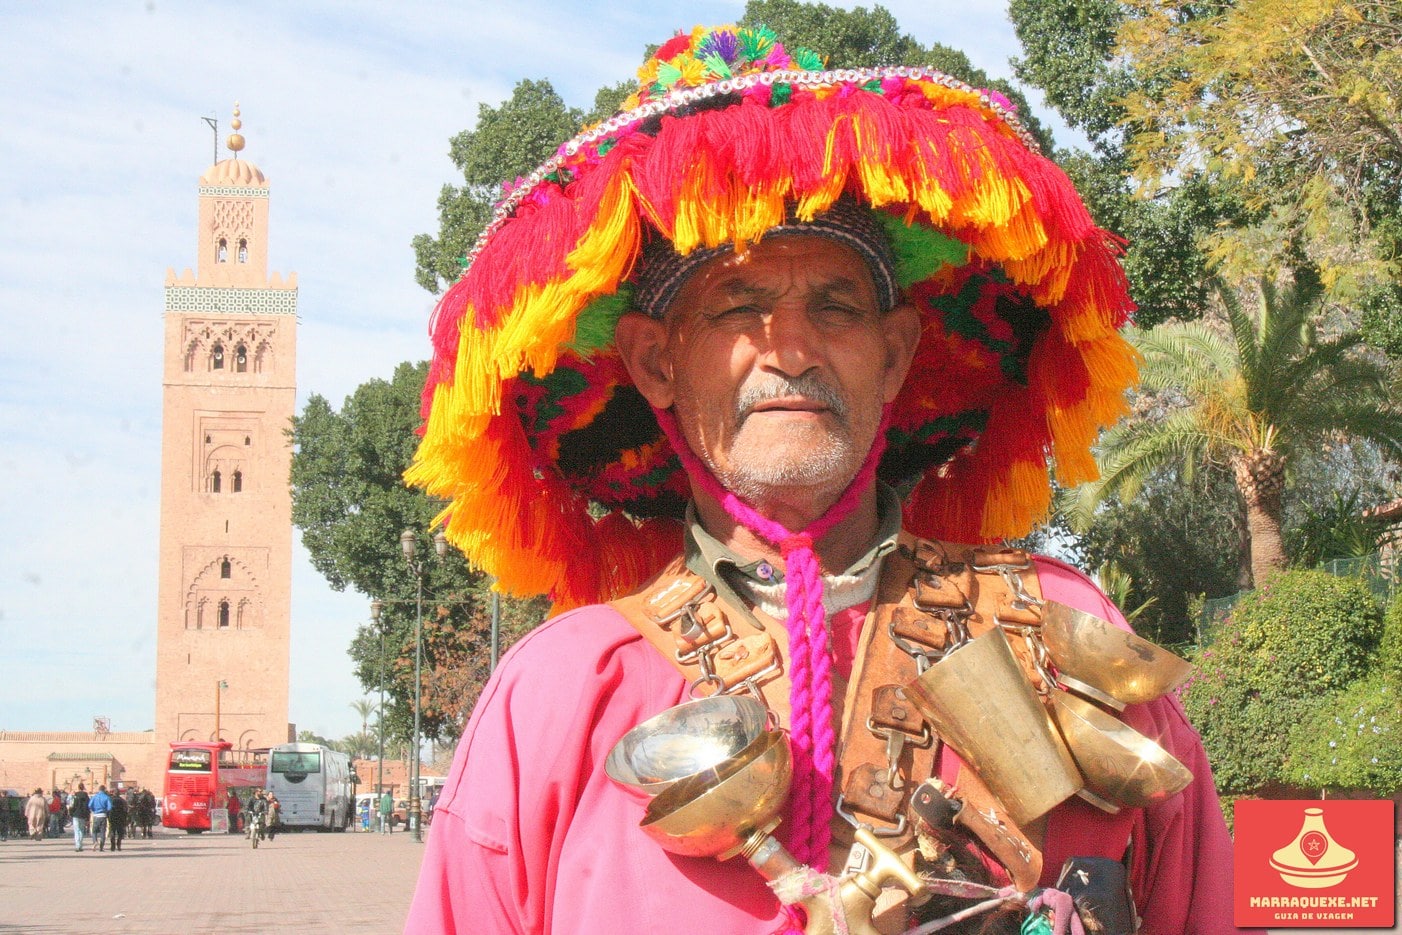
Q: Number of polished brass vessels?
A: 5